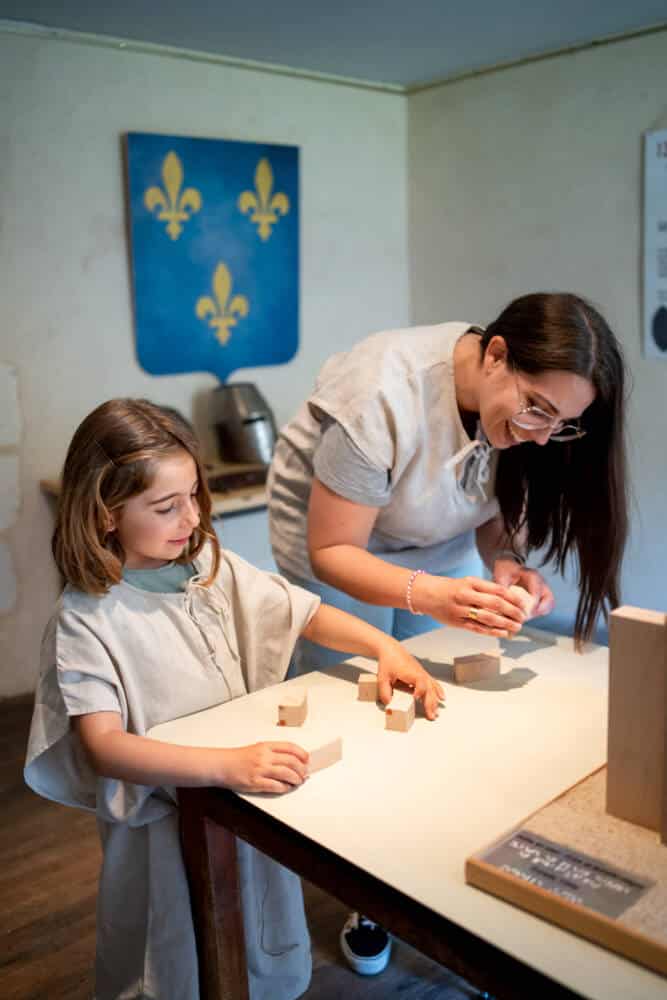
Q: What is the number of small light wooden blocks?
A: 6